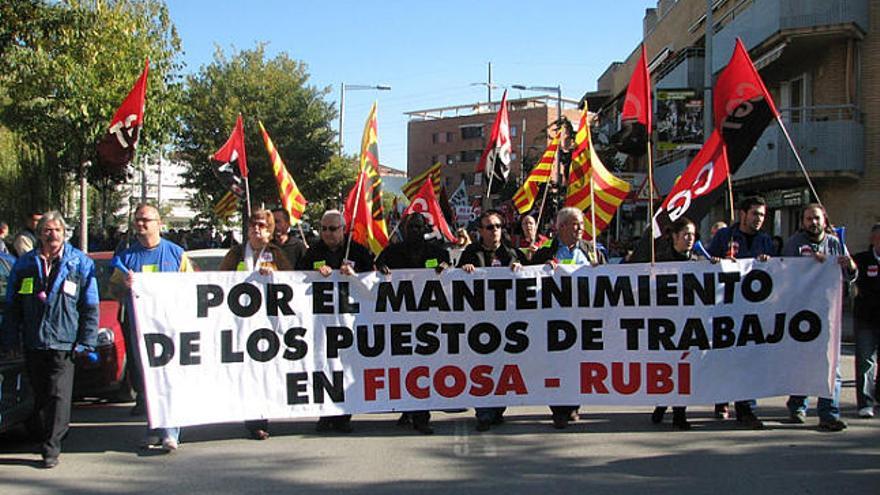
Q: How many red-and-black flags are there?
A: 7